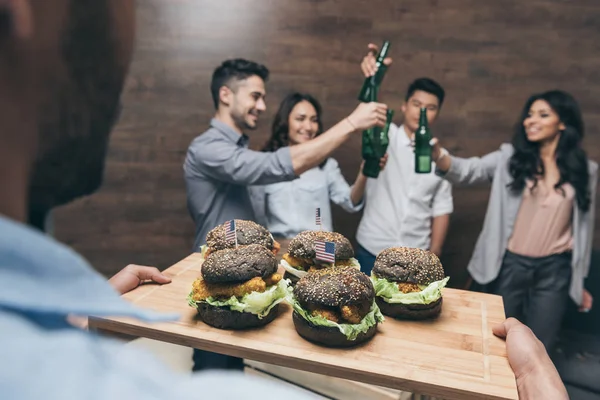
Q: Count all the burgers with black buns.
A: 5